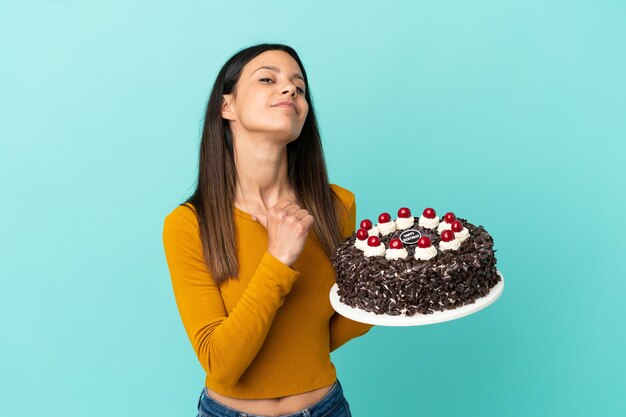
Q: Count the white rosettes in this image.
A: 11